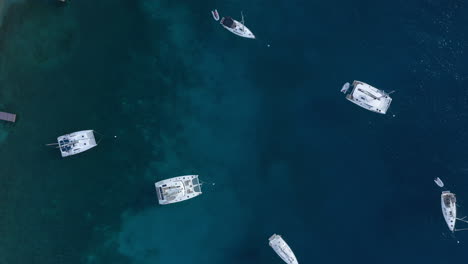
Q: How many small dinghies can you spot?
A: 3